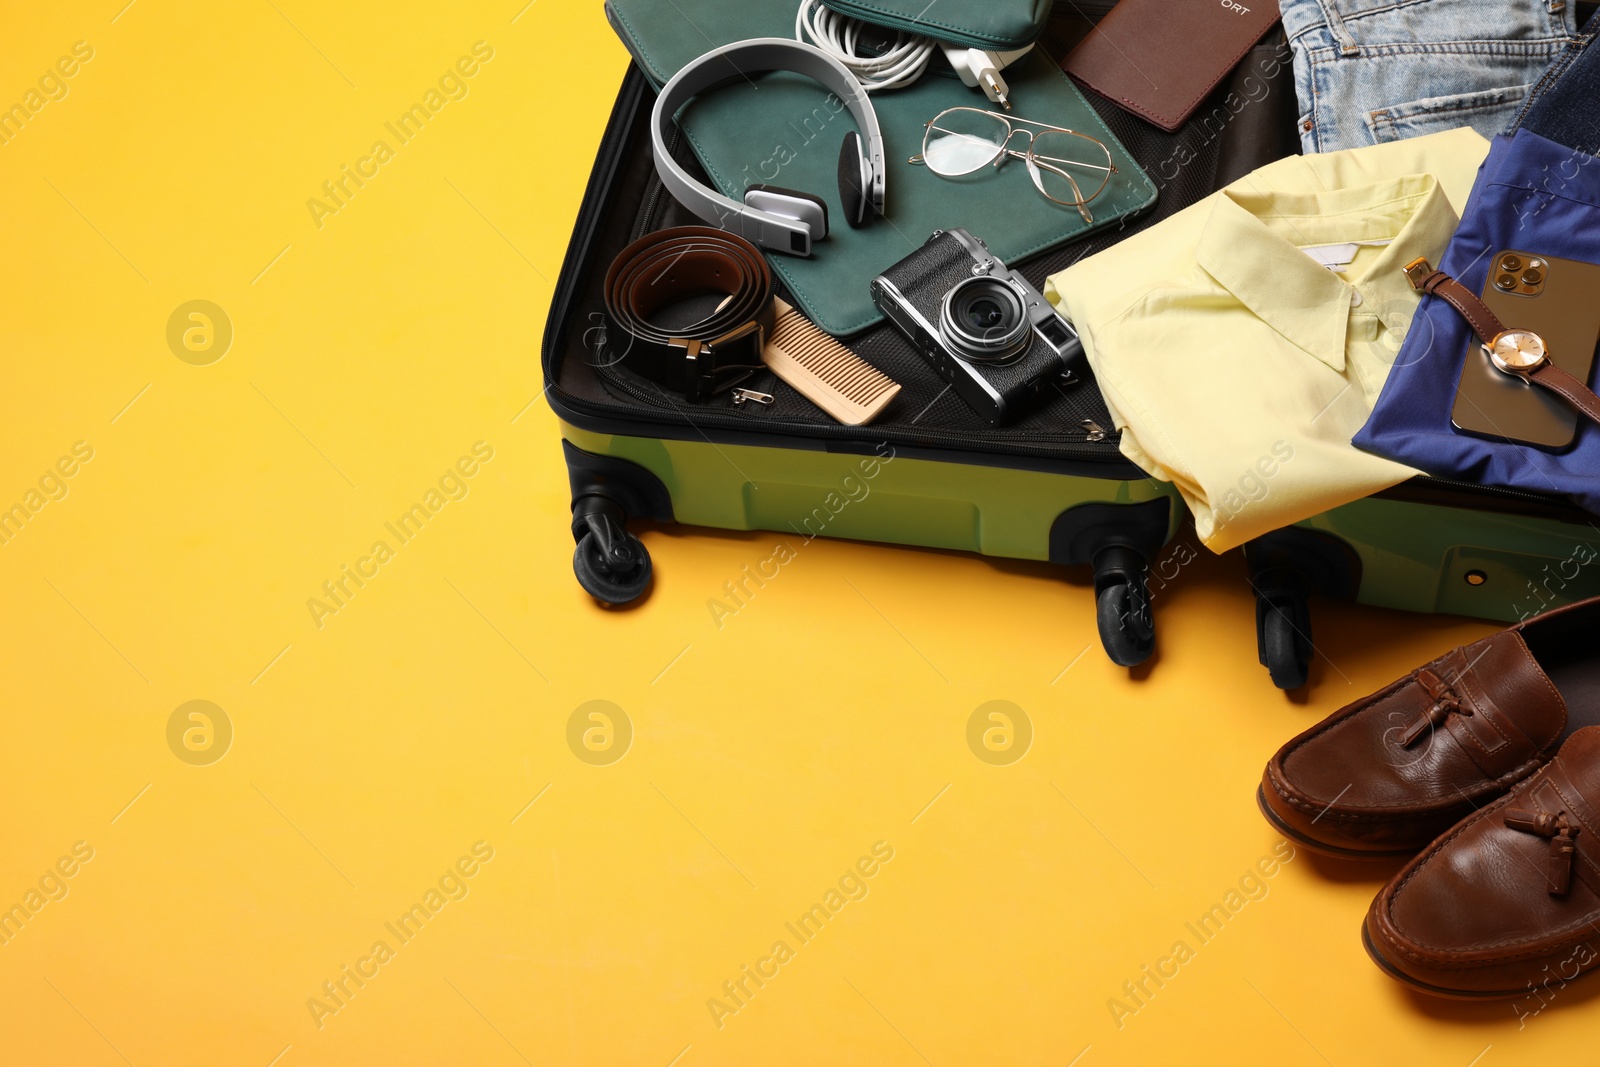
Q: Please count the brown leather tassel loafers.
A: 2